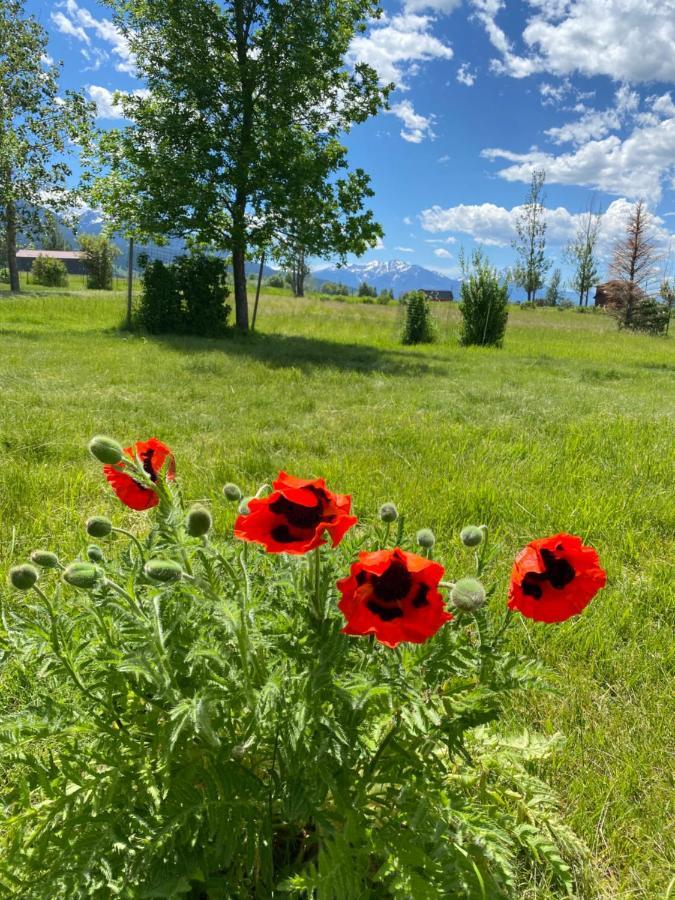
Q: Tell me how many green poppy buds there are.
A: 14